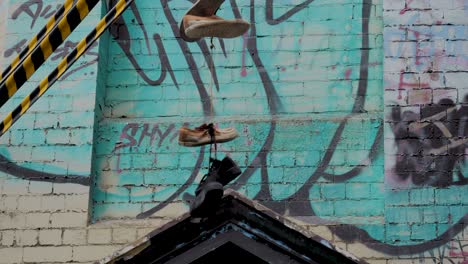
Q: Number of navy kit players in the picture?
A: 0